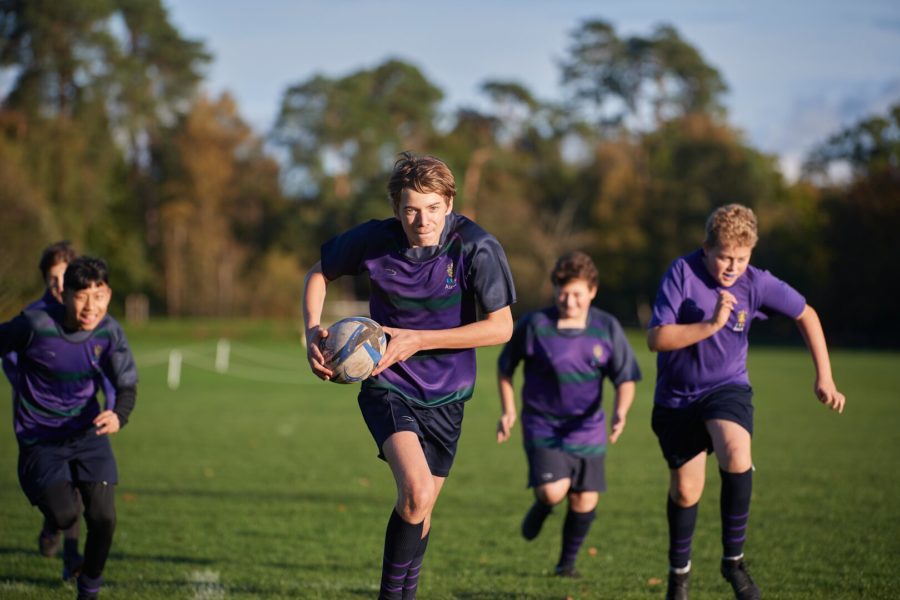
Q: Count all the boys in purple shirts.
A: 5